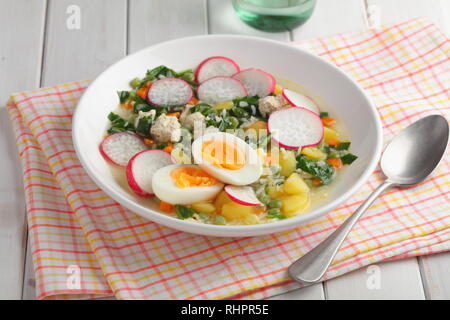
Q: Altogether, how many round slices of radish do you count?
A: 9